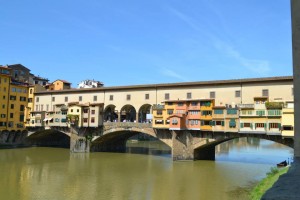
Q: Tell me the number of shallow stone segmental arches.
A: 3